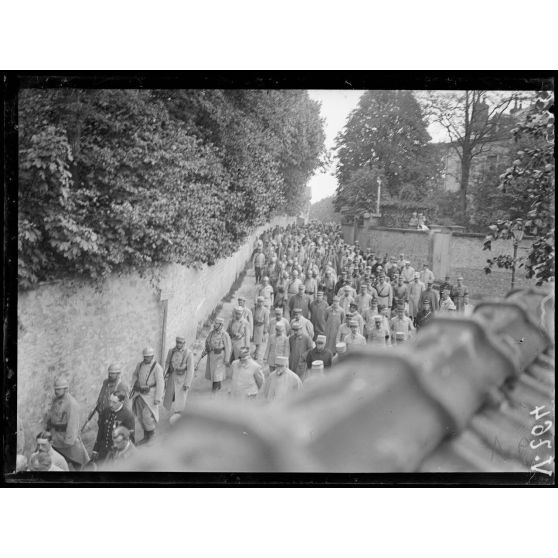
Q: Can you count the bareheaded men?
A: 4